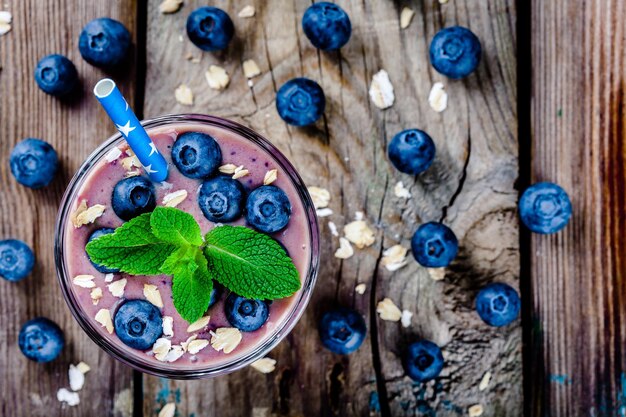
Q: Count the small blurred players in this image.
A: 0